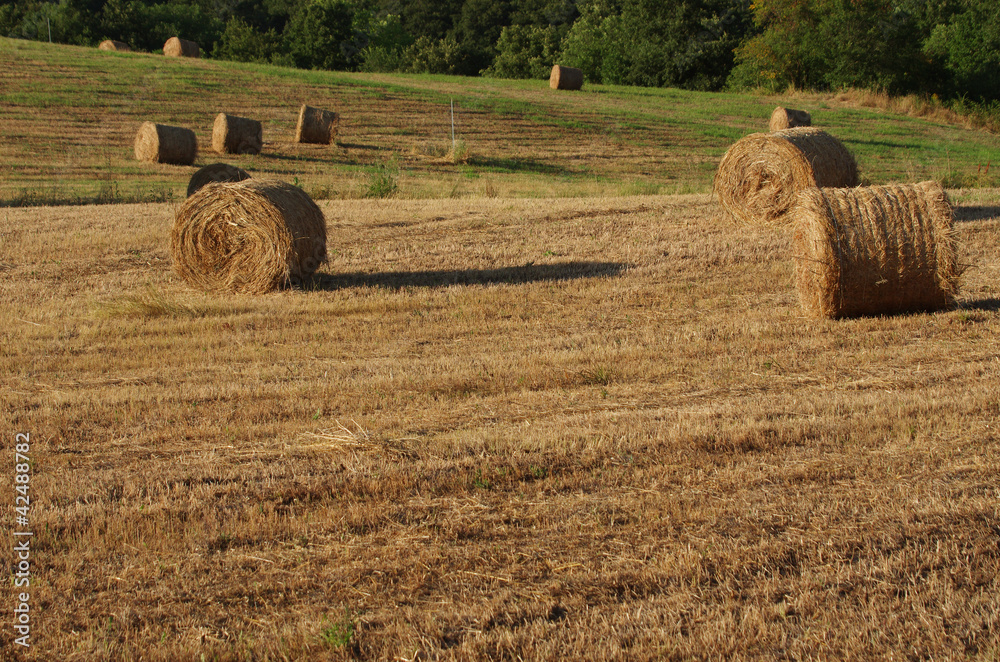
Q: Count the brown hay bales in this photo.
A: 11